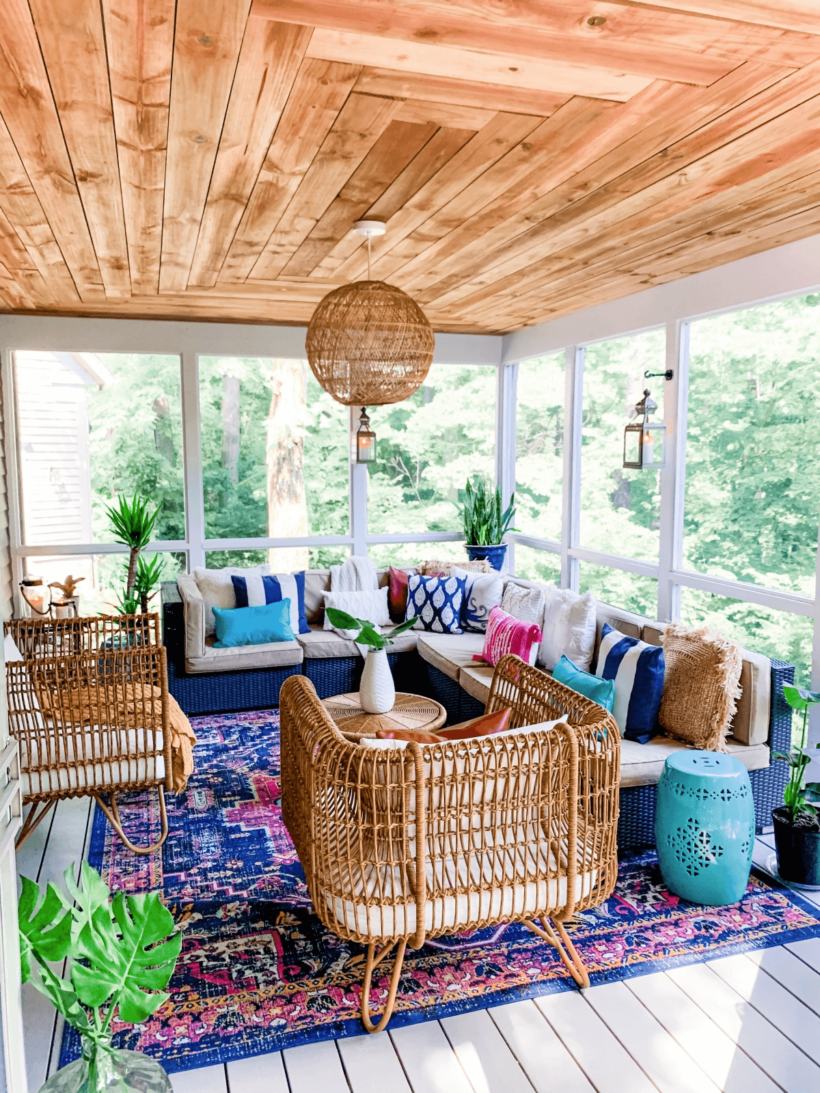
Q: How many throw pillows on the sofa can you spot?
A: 14